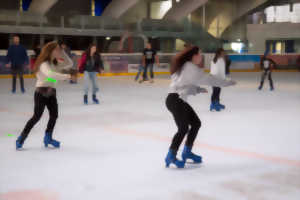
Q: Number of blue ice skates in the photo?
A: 12